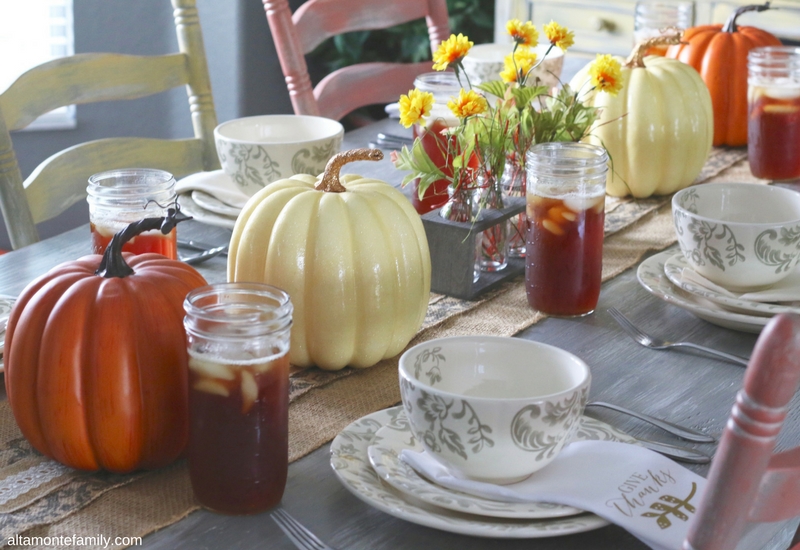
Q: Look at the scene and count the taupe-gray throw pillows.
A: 0